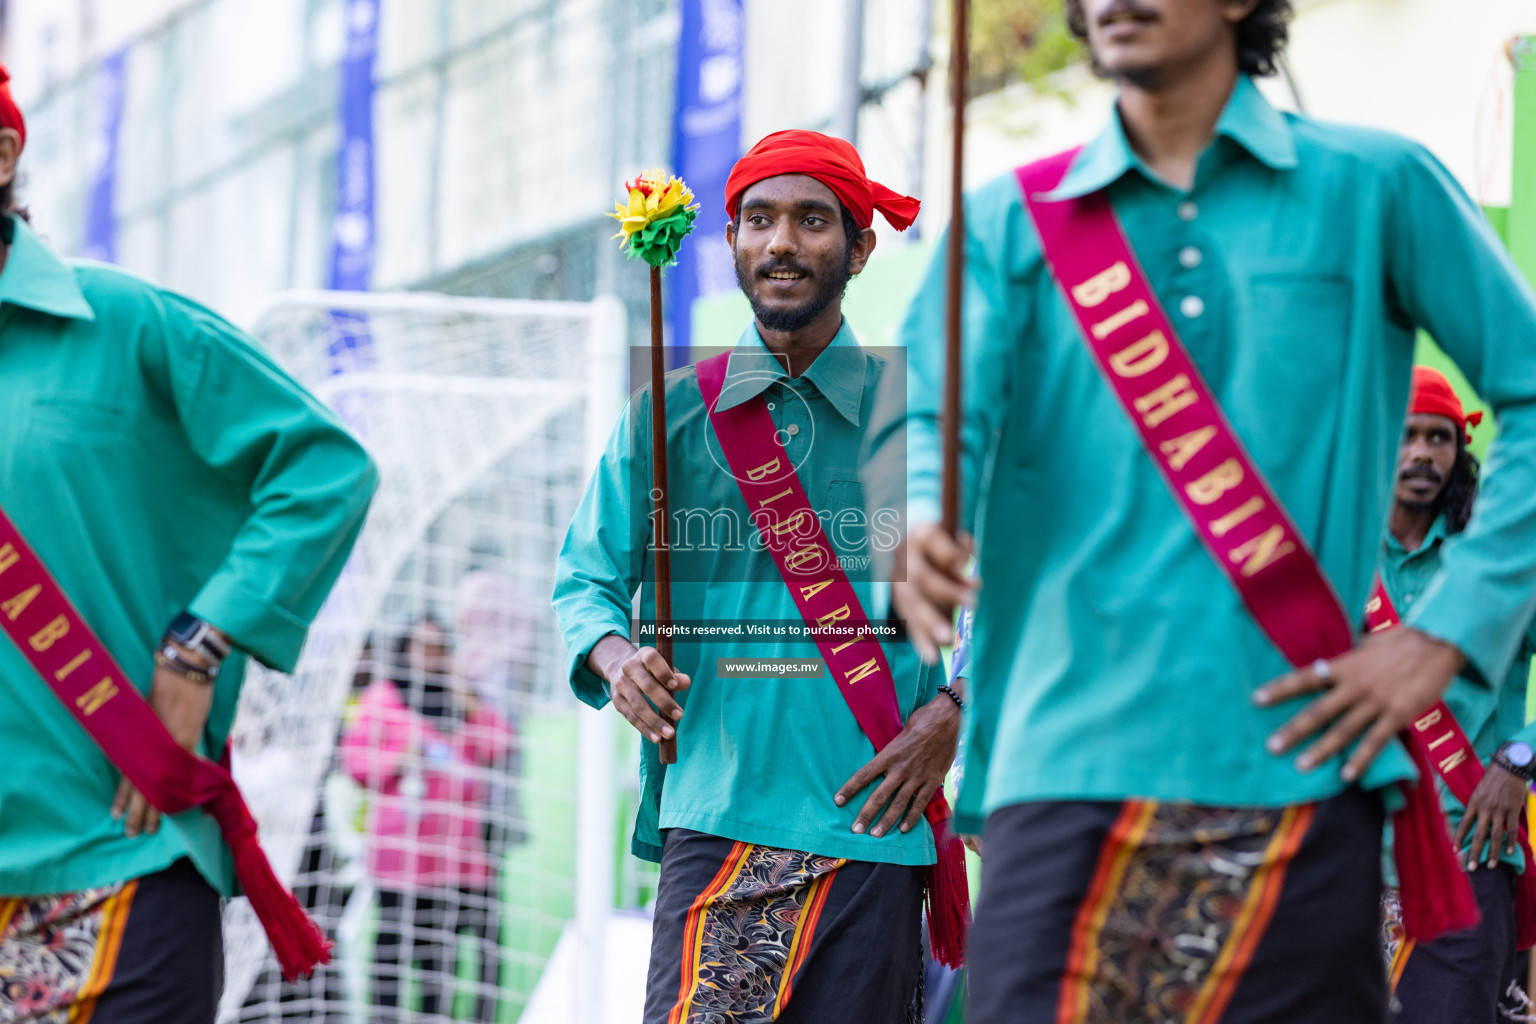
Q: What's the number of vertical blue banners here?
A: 3